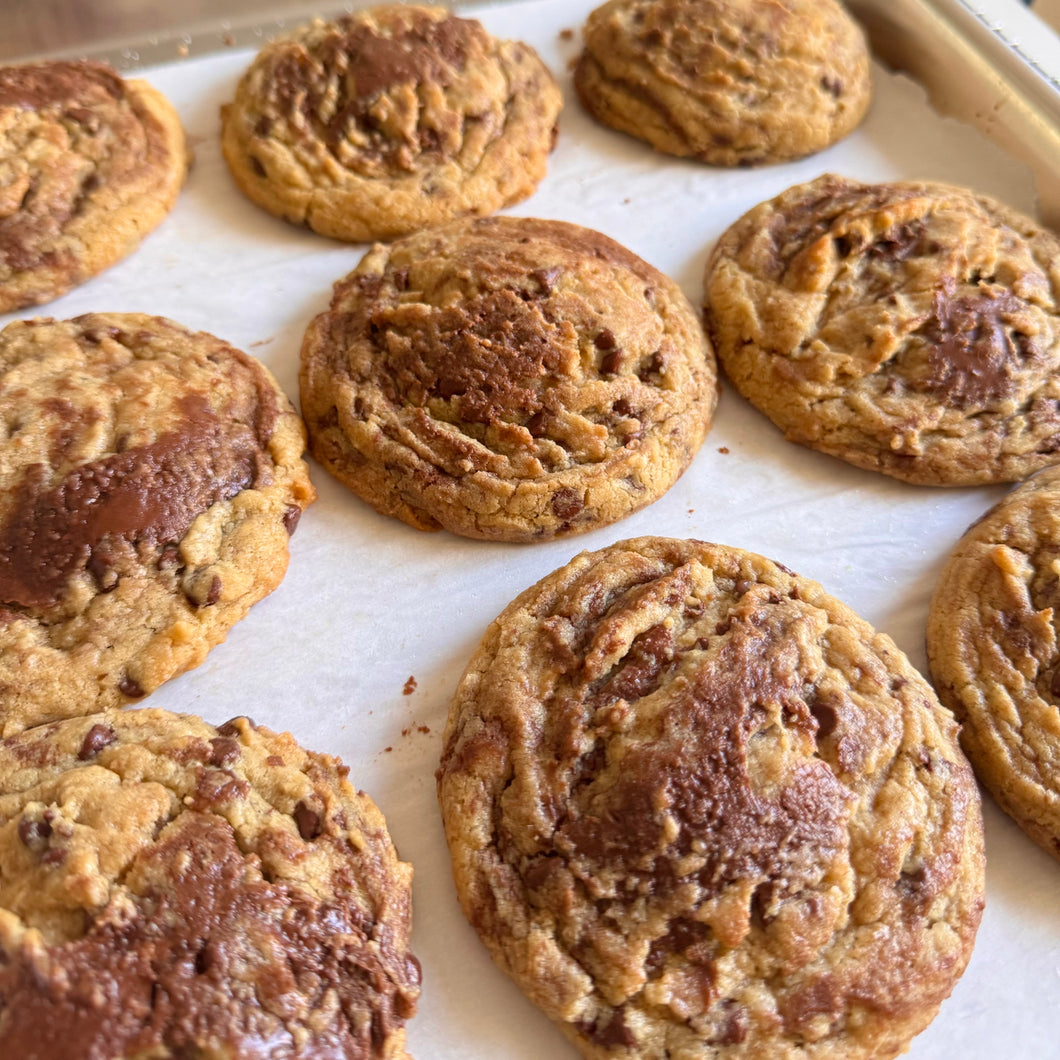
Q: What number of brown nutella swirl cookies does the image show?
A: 9